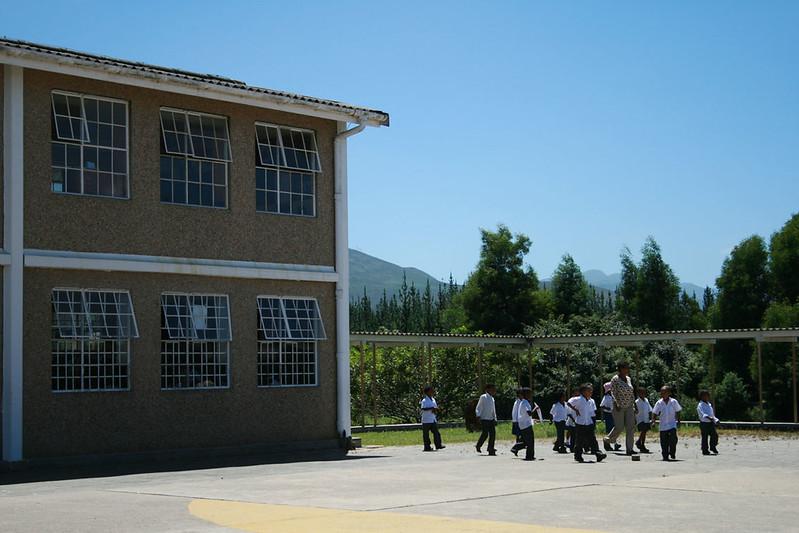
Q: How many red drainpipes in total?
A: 0